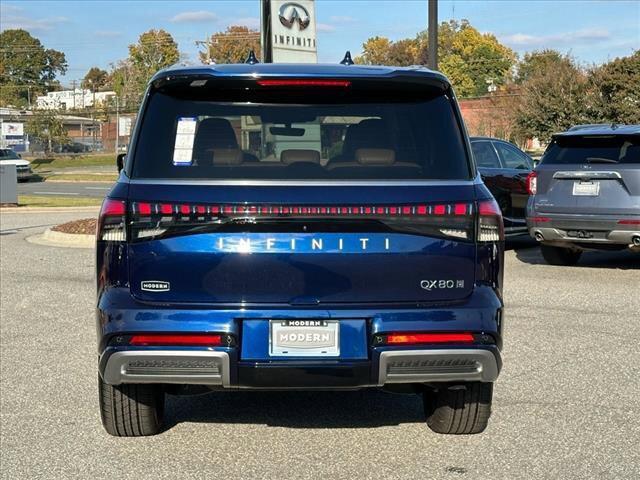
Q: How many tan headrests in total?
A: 3